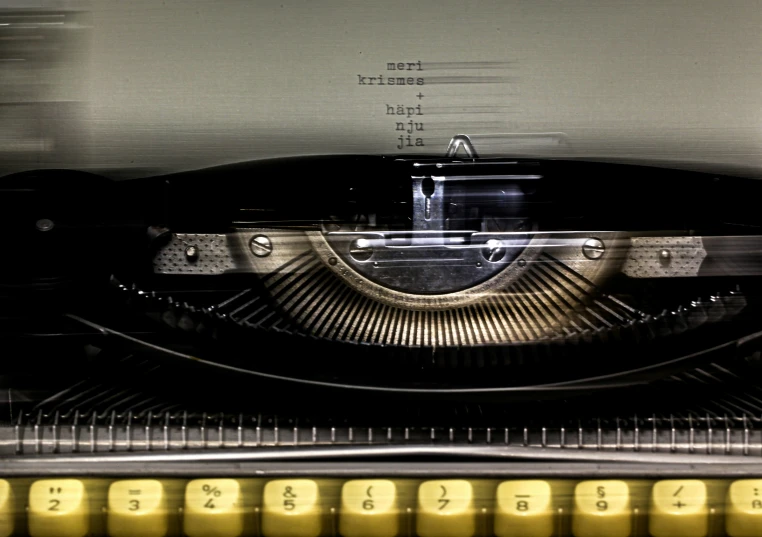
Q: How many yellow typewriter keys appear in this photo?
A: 11